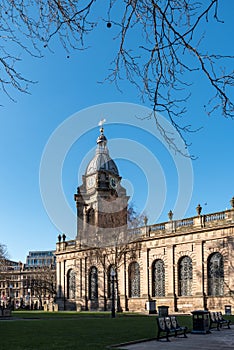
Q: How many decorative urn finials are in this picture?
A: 6